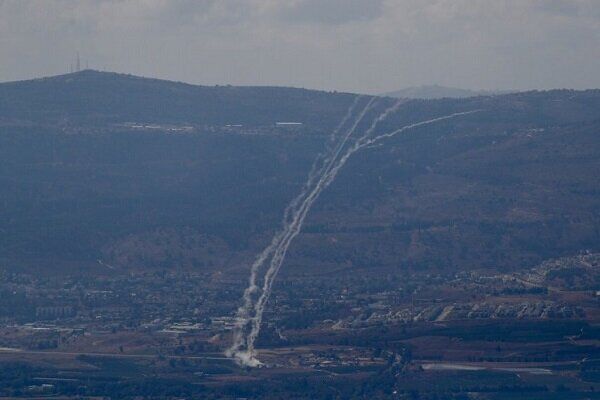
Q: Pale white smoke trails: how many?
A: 4